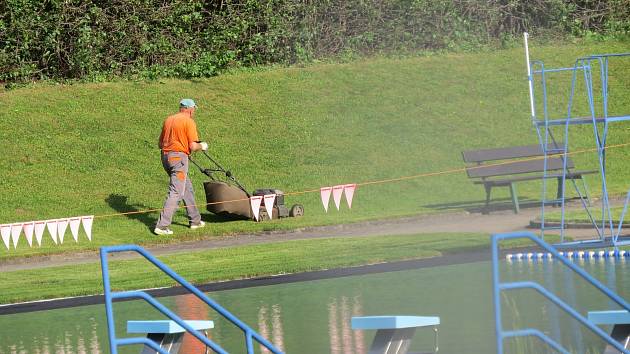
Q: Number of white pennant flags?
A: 13